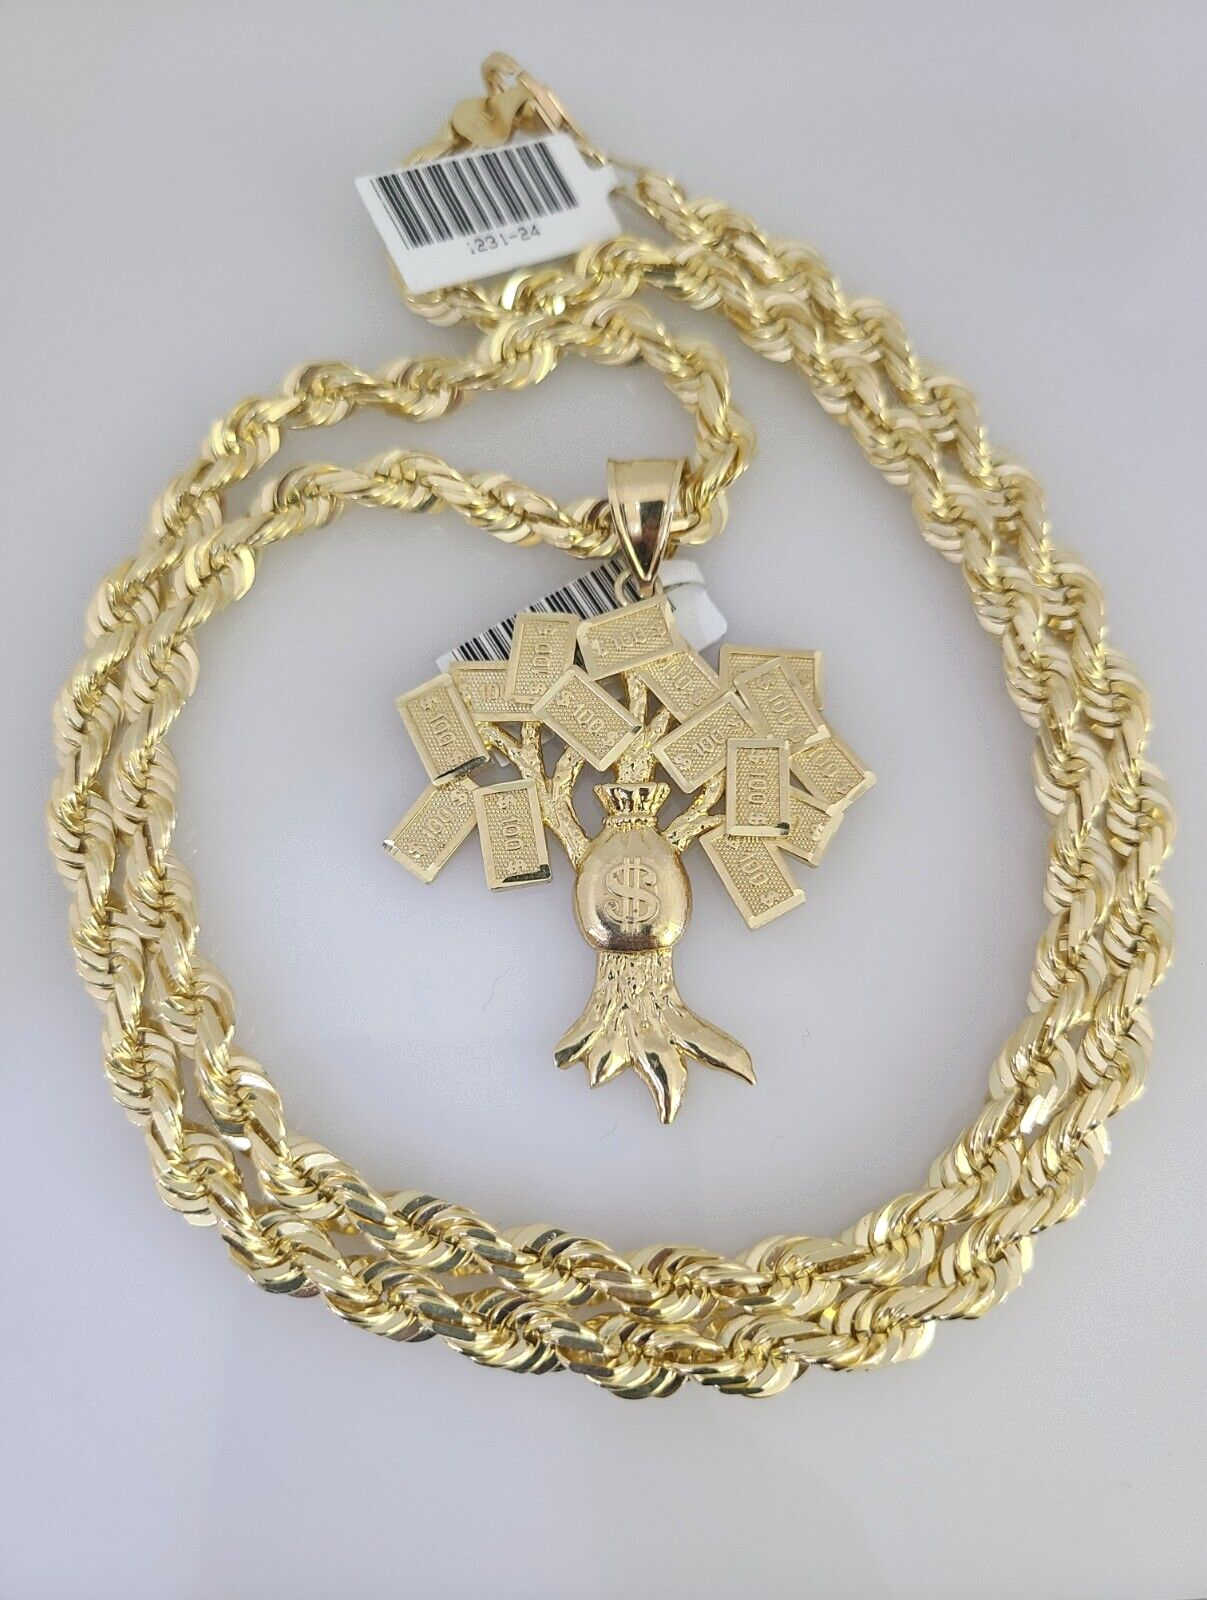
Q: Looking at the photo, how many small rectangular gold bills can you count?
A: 15